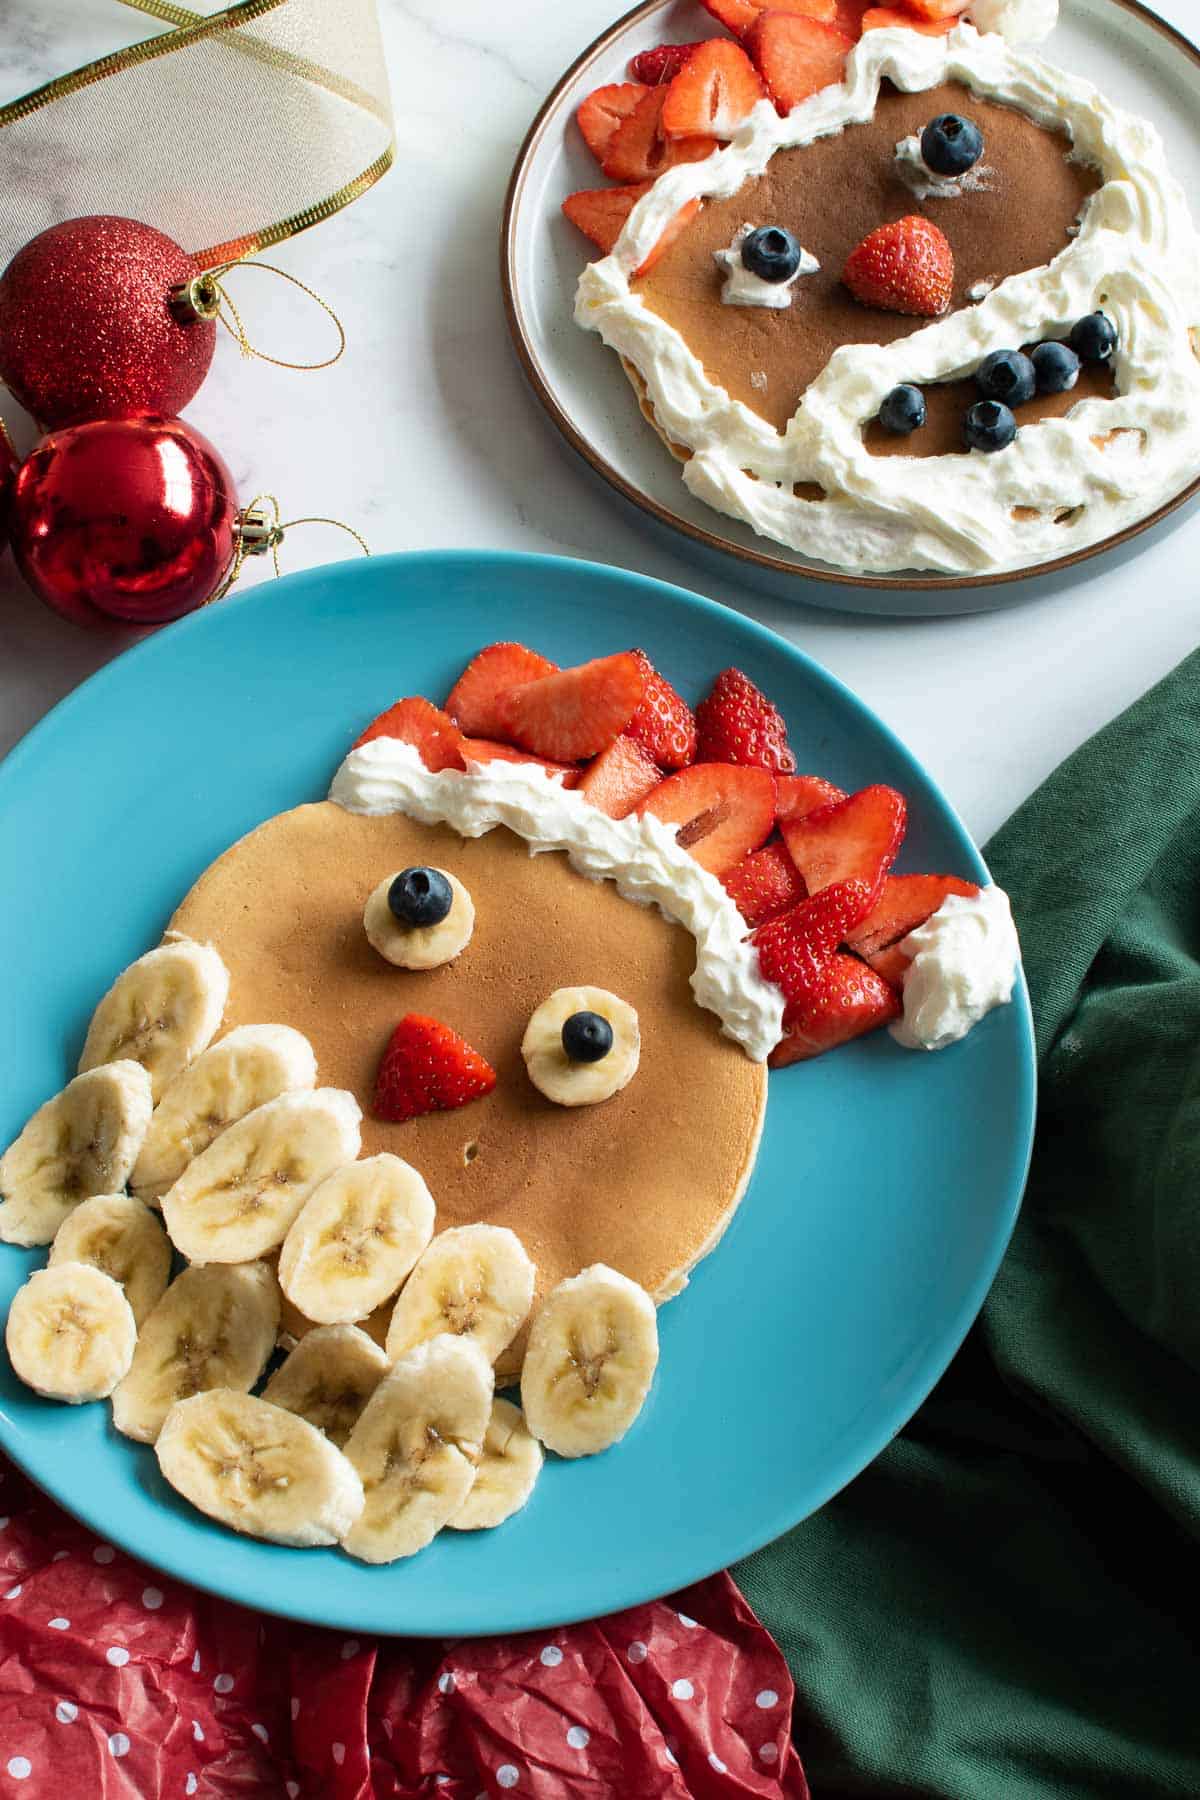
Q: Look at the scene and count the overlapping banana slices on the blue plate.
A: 14